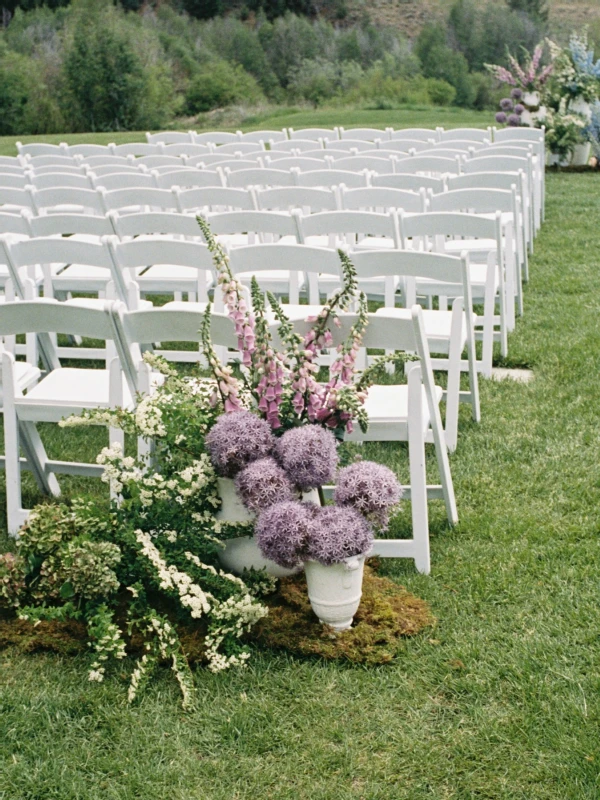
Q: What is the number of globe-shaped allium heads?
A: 11